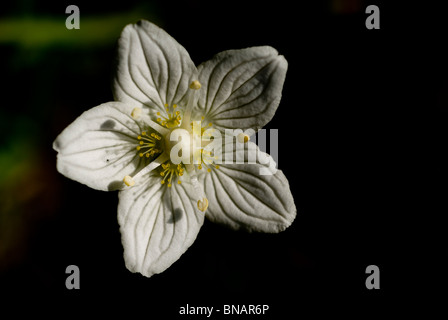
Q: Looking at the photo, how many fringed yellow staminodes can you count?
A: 5